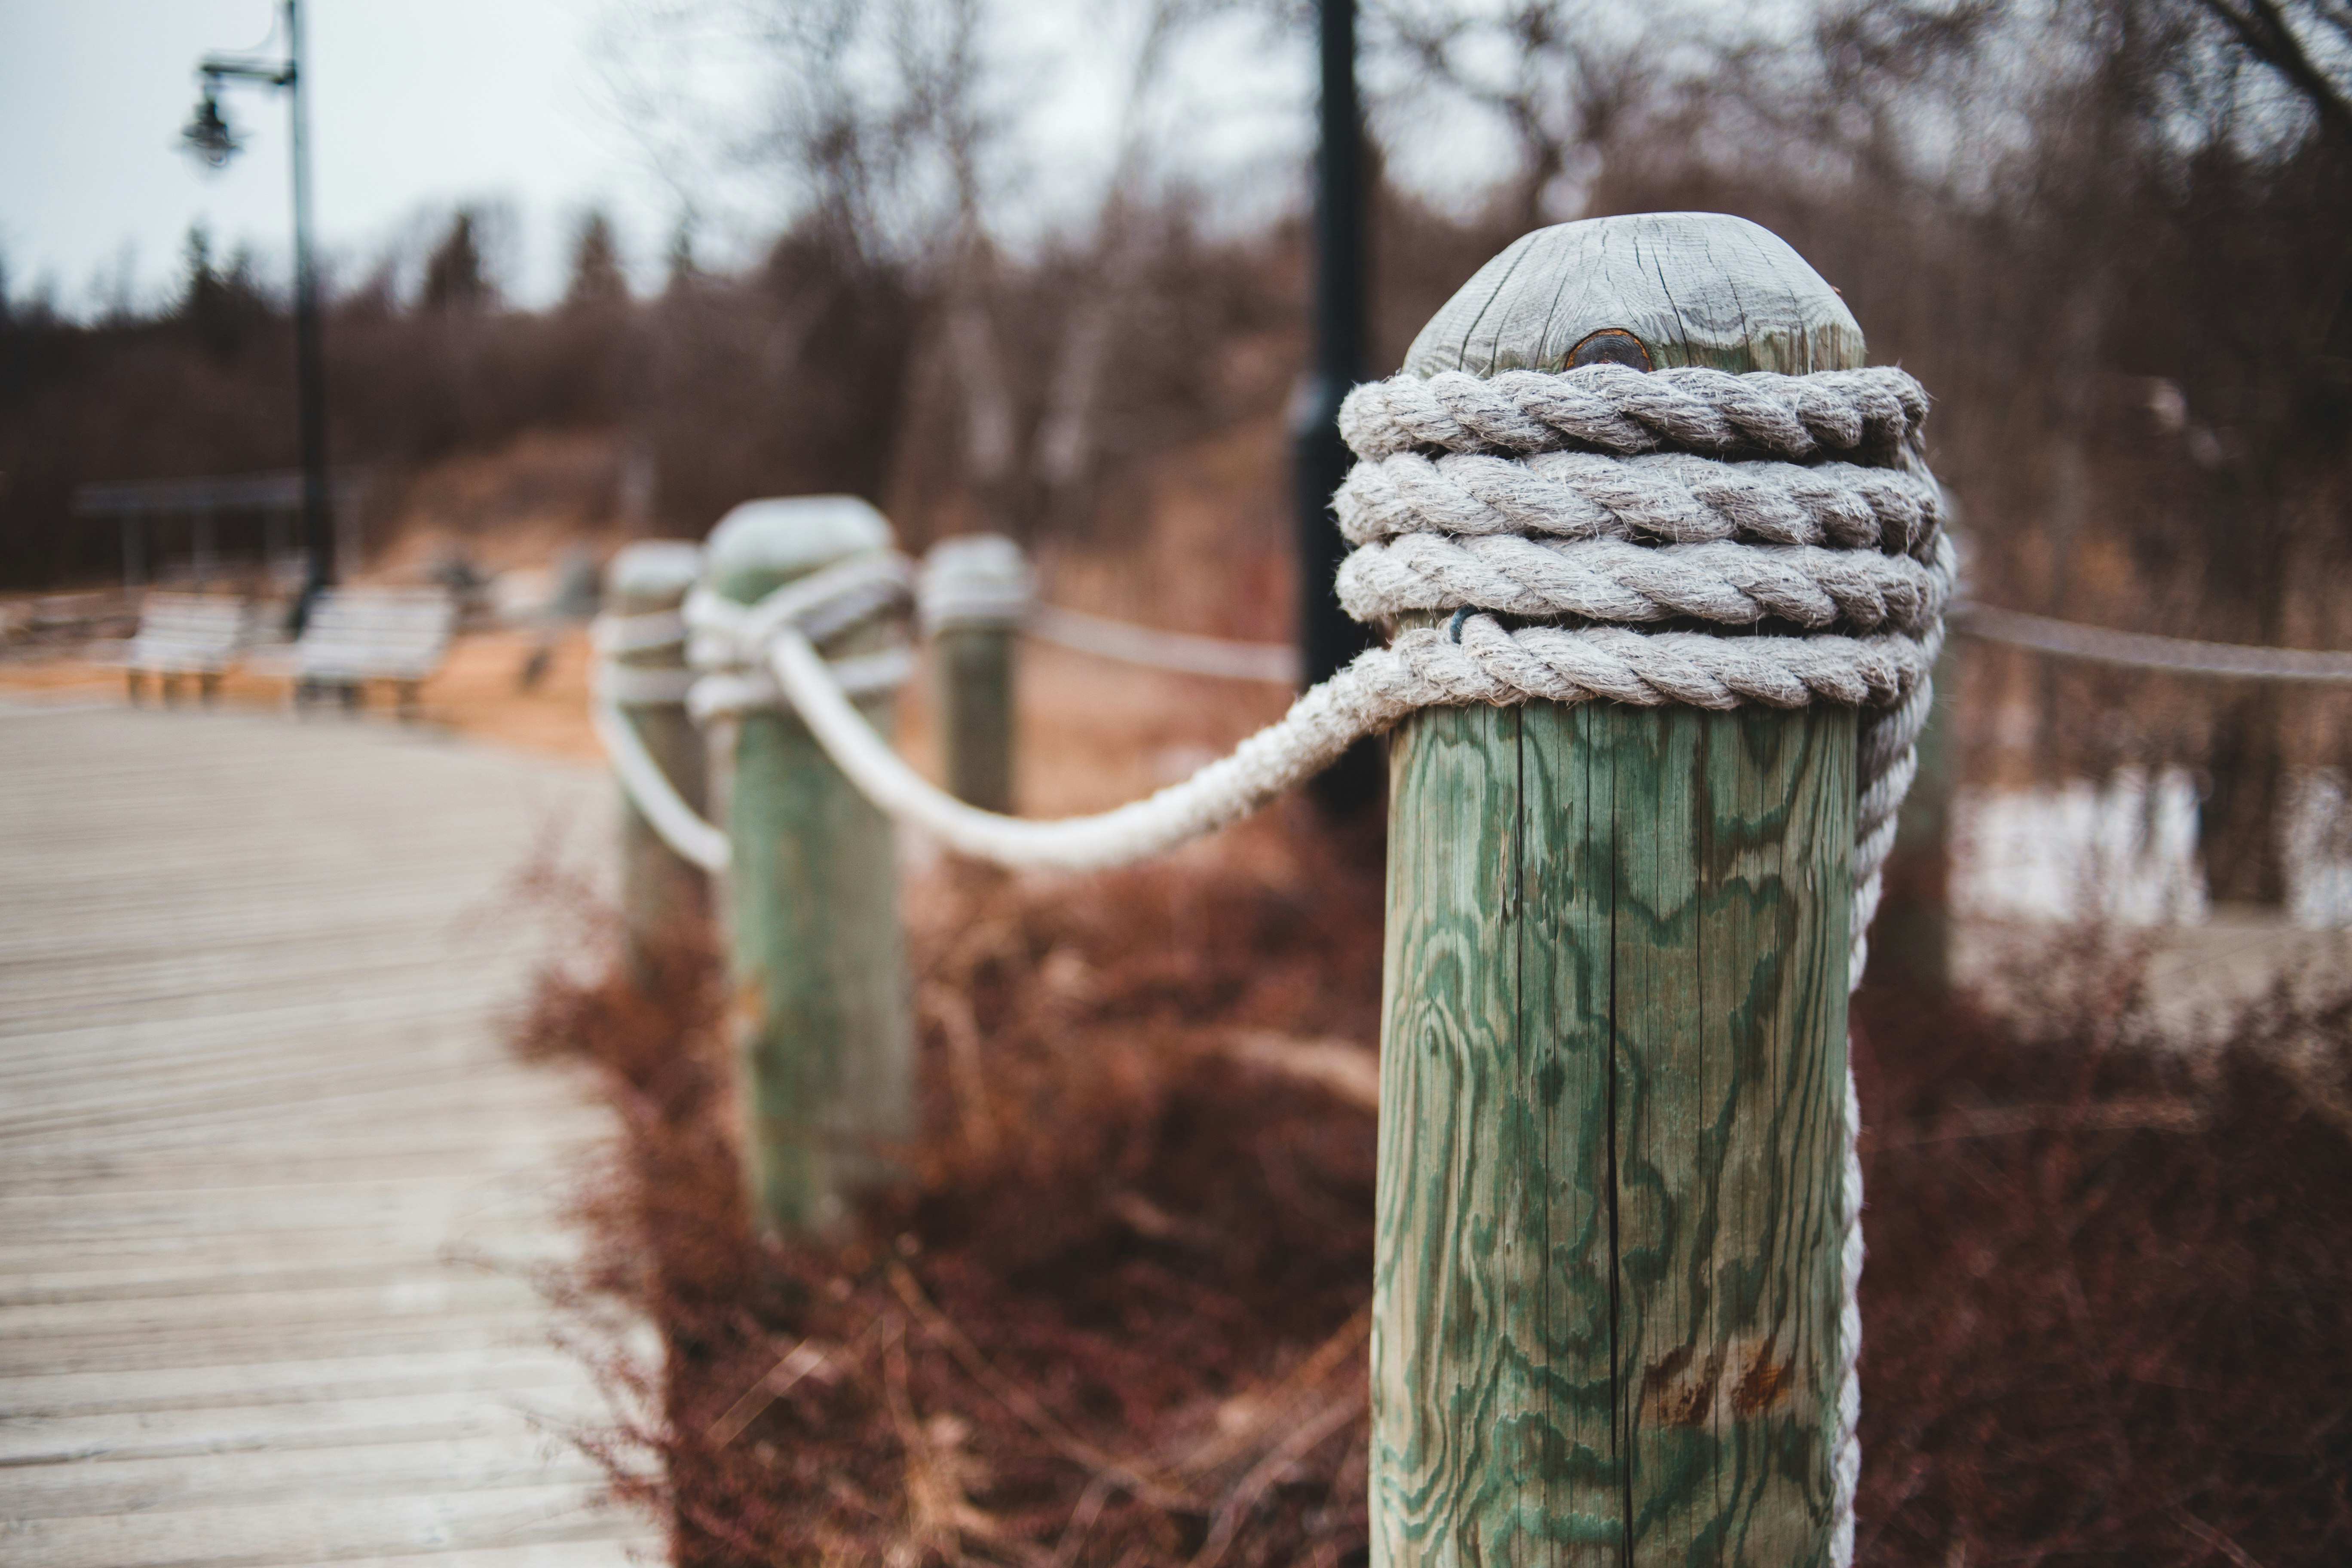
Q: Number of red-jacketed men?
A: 0